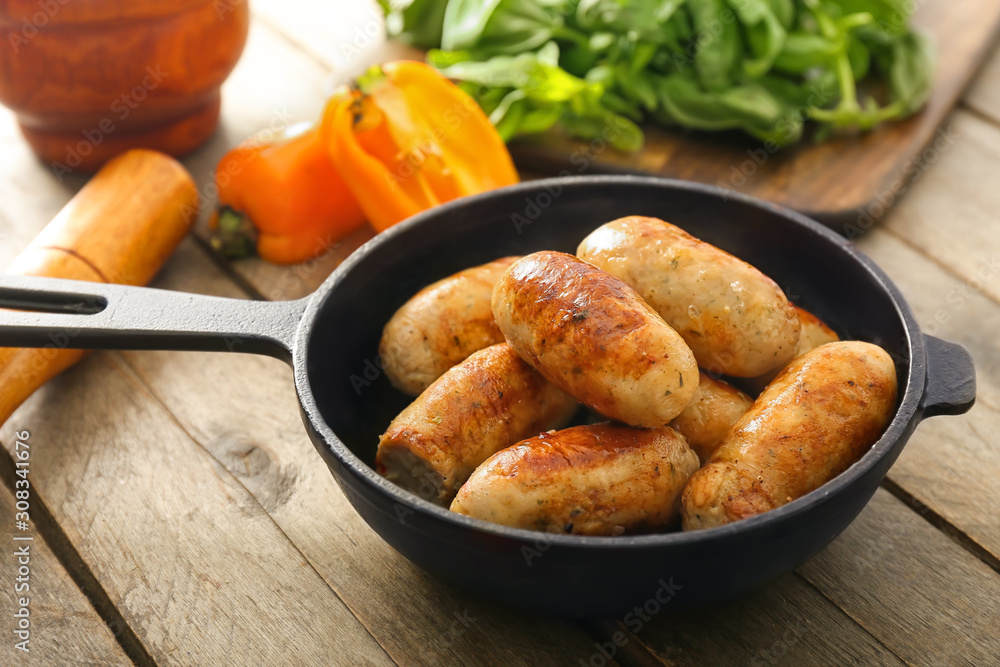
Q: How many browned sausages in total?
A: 8